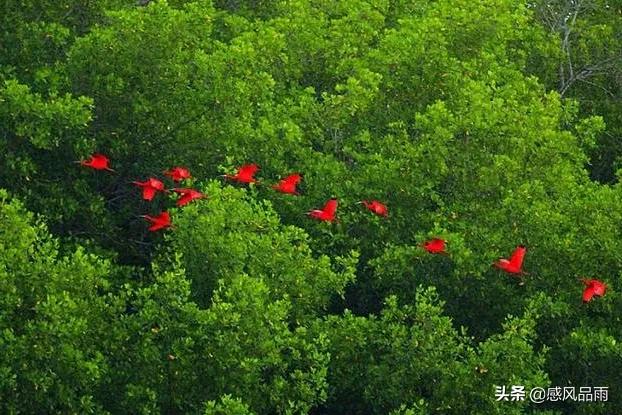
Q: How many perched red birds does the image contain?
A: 0